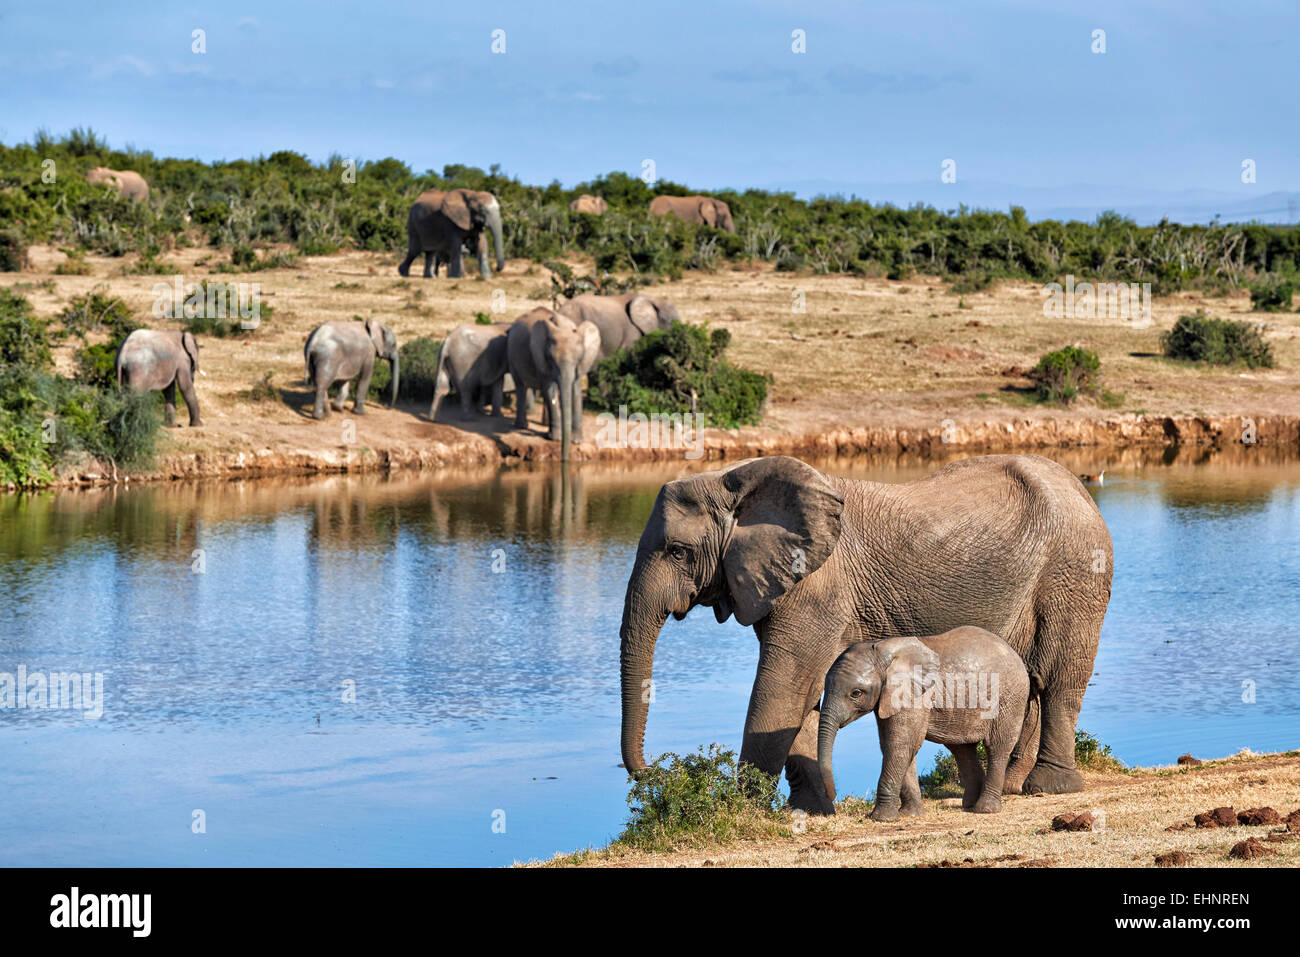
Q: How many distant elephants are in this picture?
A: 9